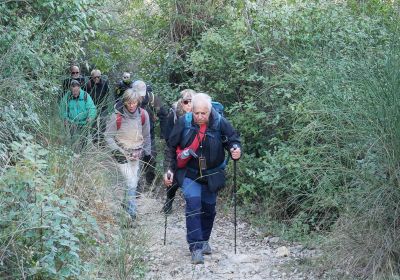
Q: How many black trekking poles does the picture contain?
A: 2